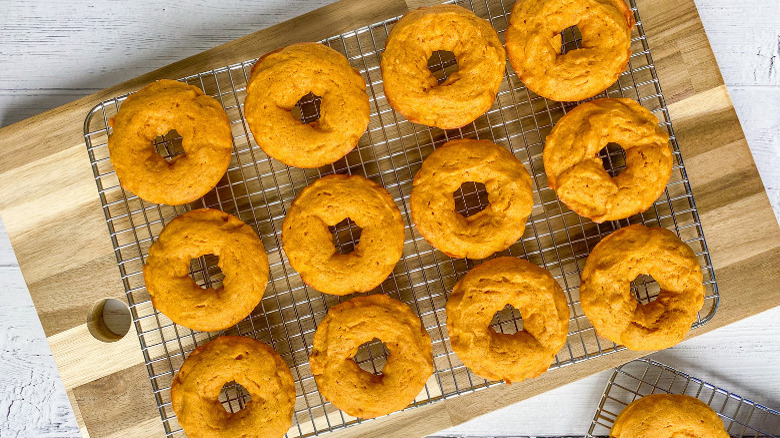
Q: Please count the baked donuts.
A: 13